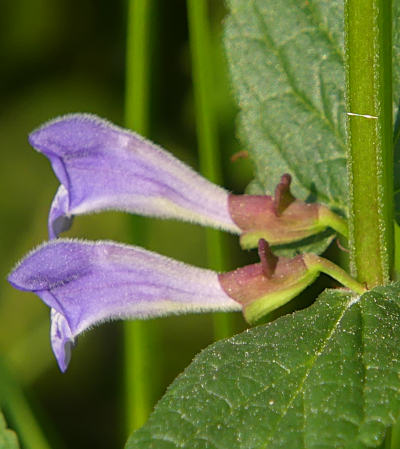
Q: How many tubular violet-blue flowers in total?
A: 2